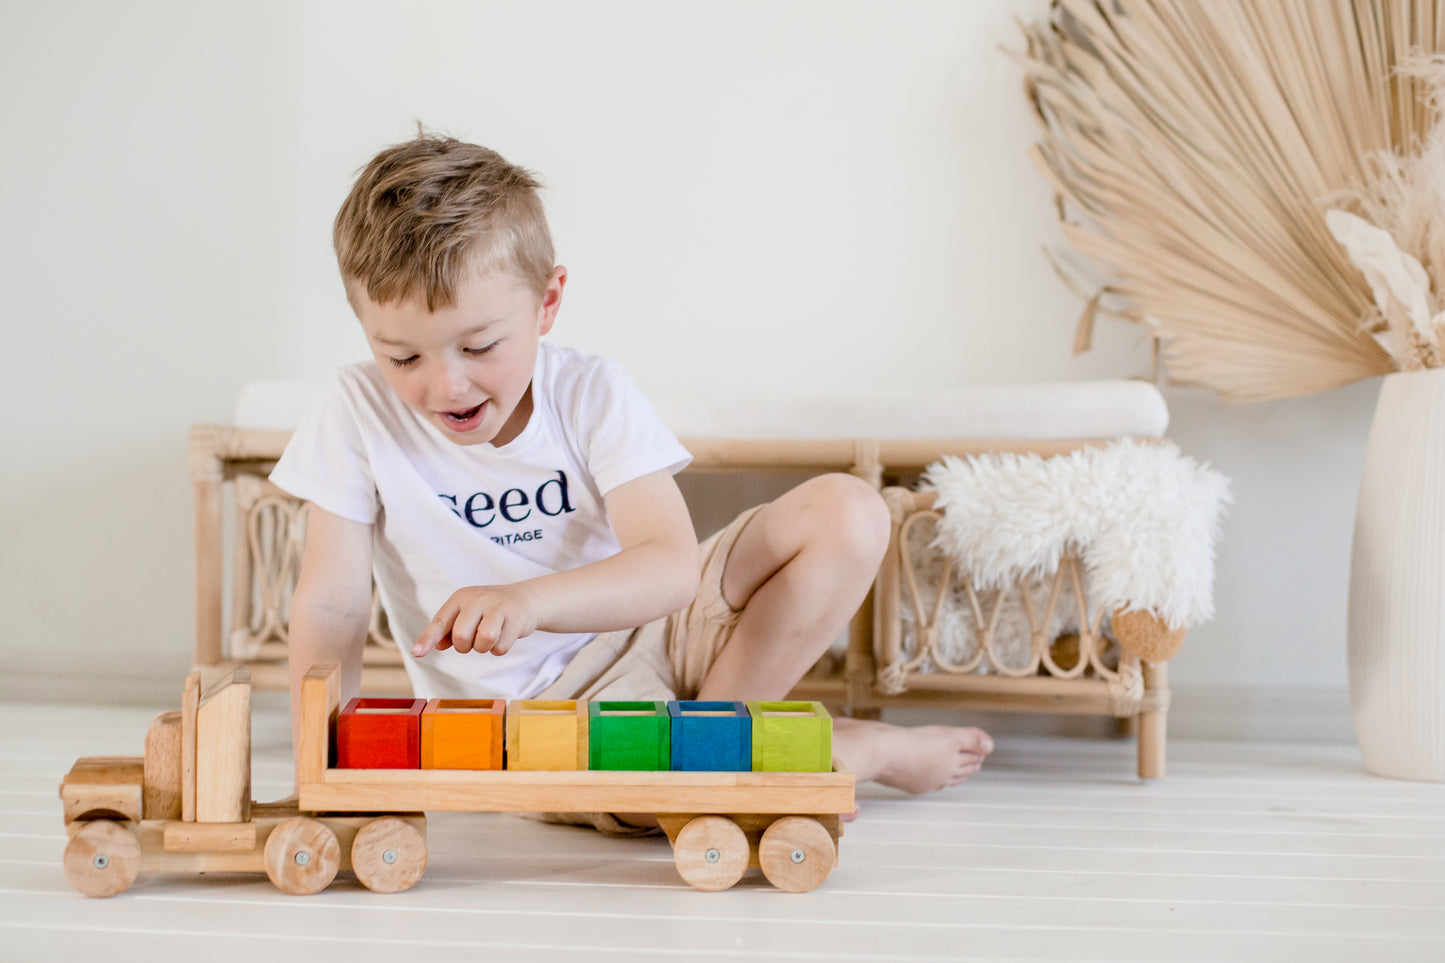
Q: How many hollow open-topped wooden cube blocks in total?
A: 6